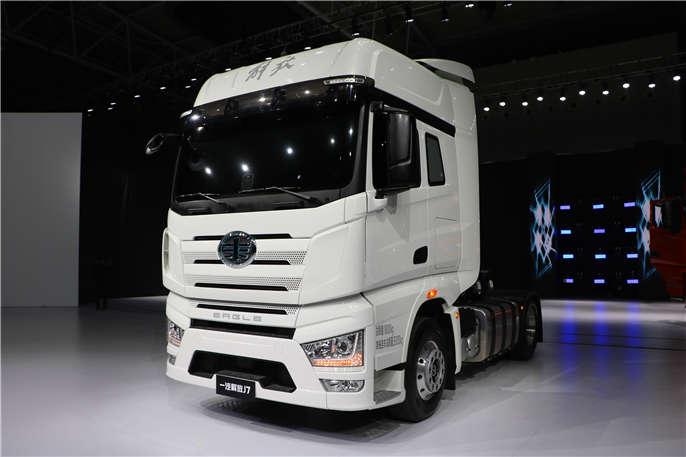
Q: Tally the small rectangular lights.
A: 12